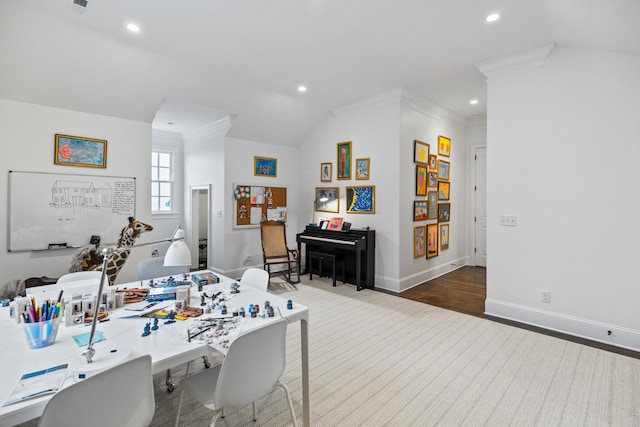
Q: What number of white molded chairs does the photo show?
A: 4